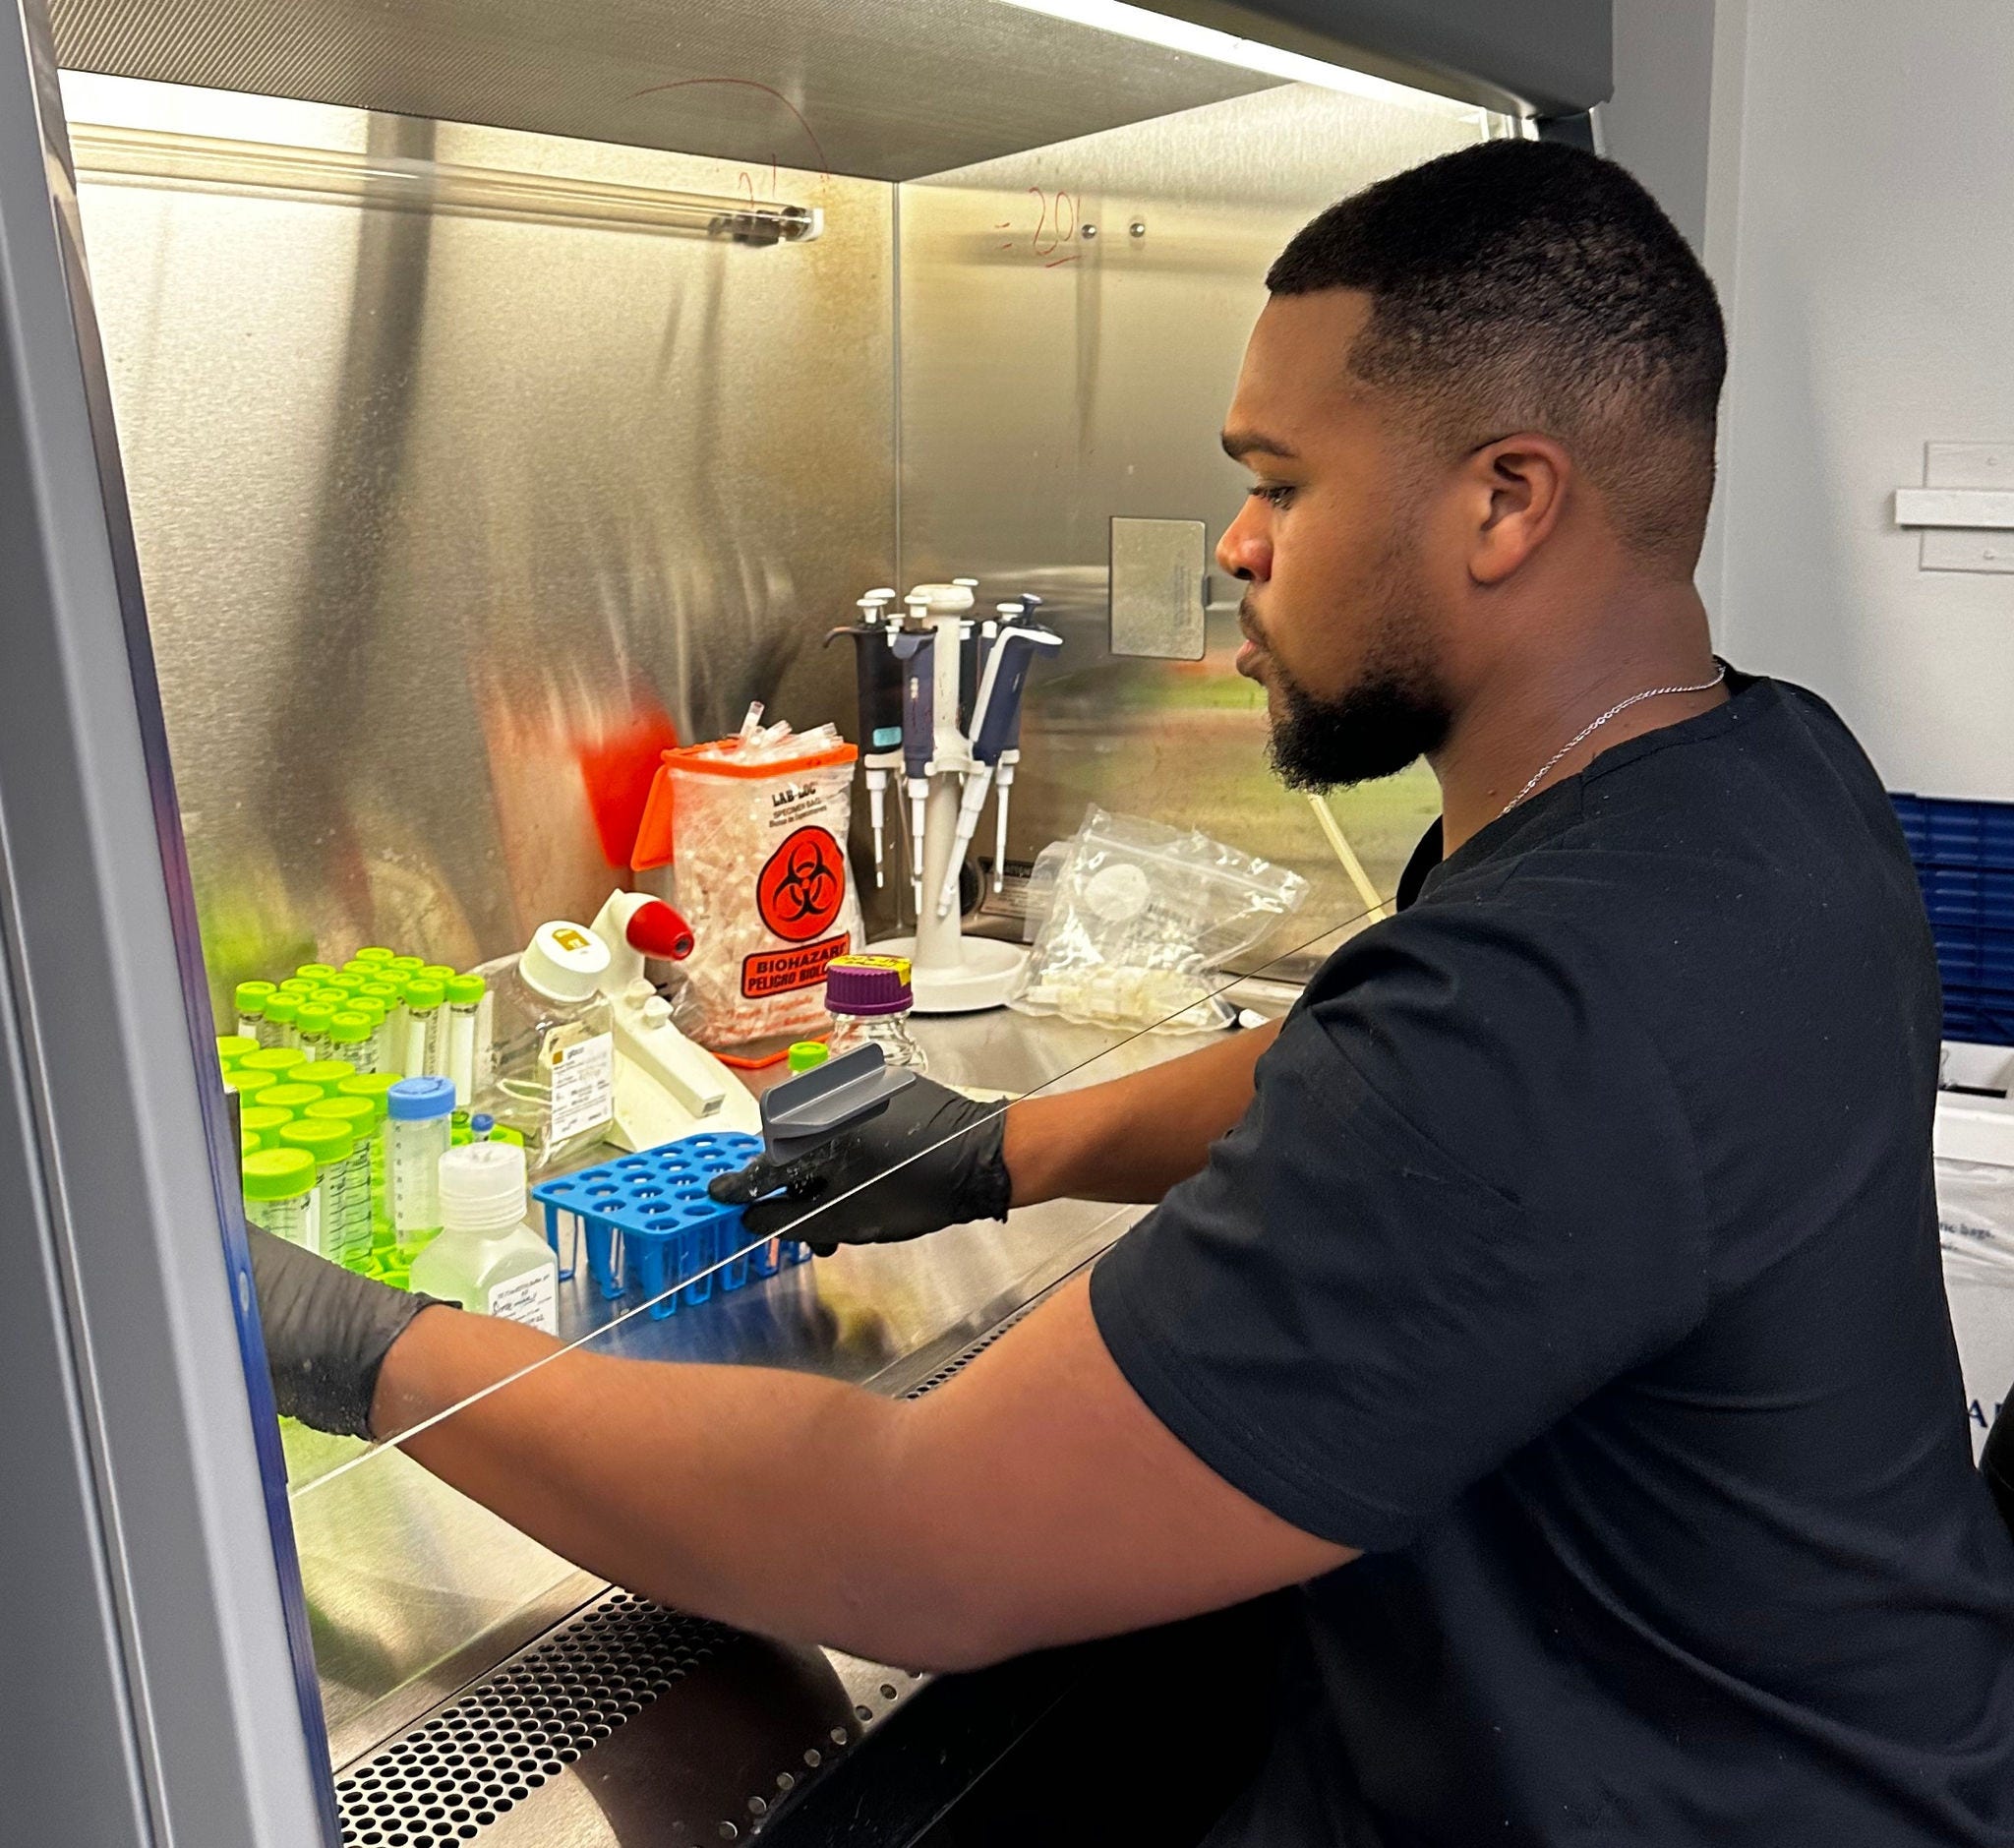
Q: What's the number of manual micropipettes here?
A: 6